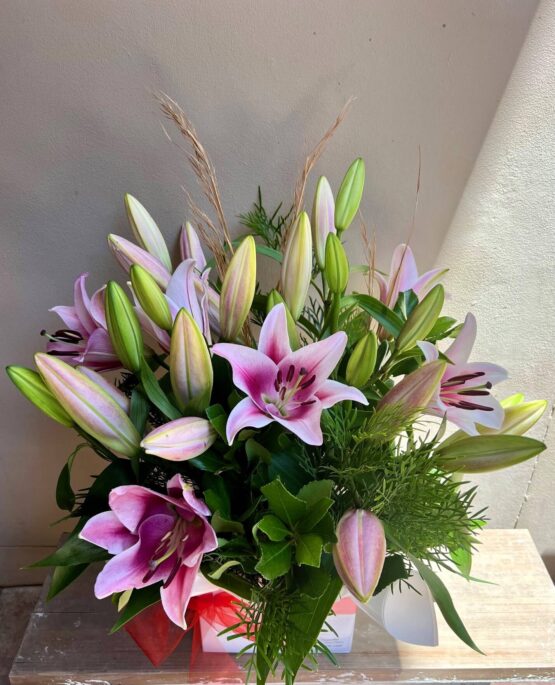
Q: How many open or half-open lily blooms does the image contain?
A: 6